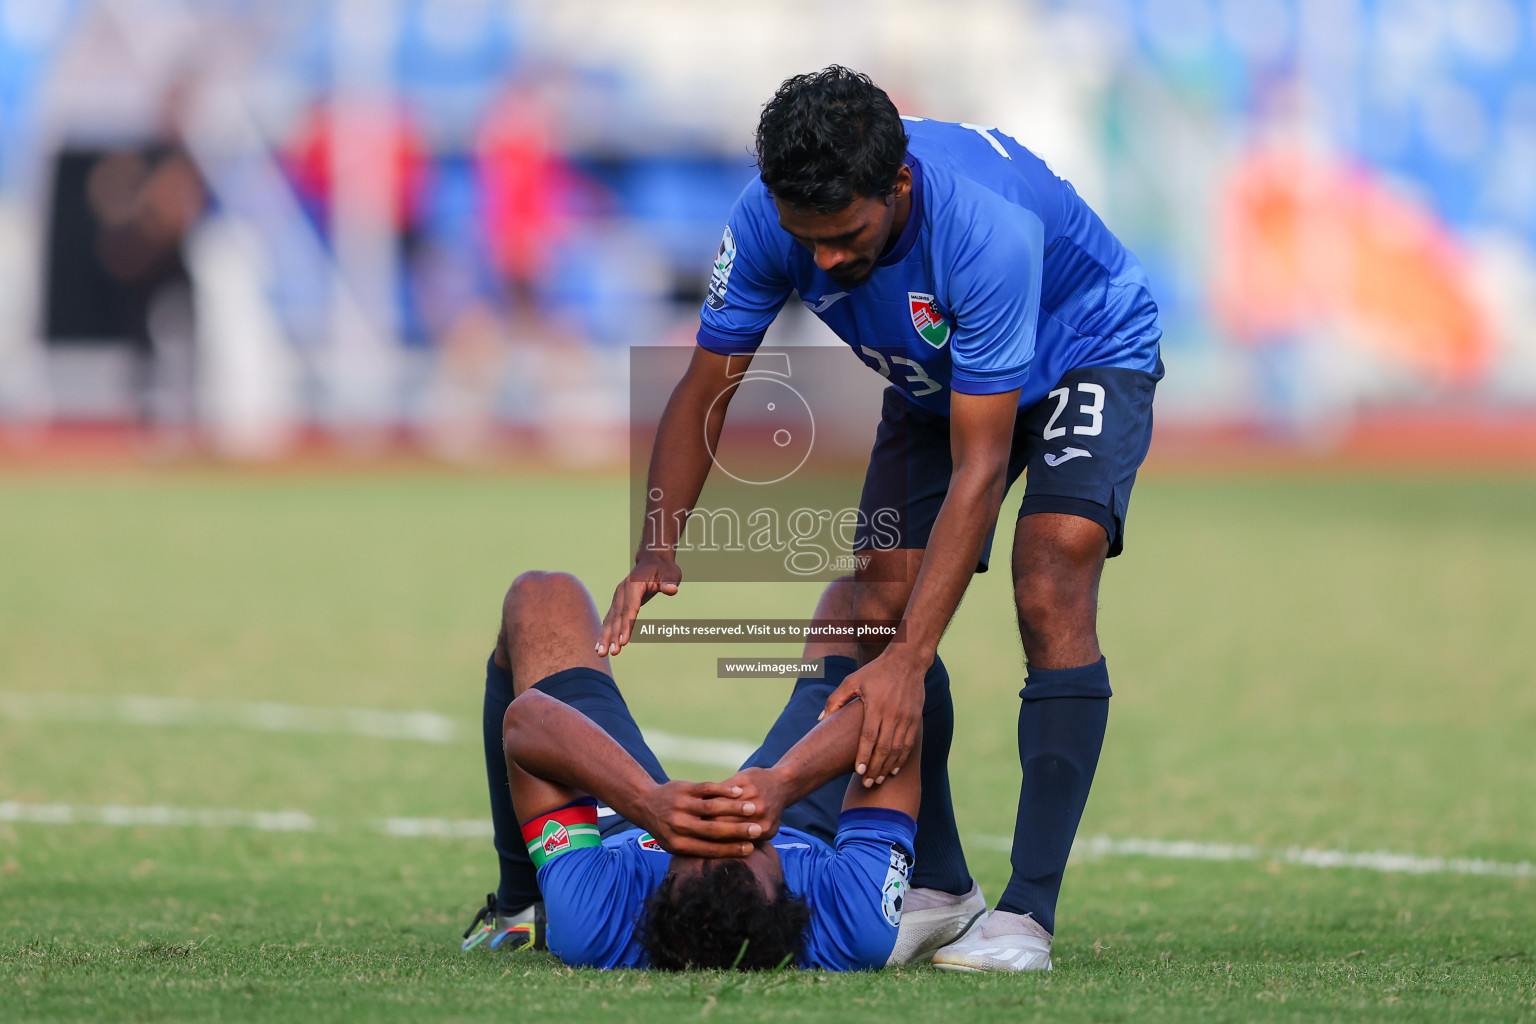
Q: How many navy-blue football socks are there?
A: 3